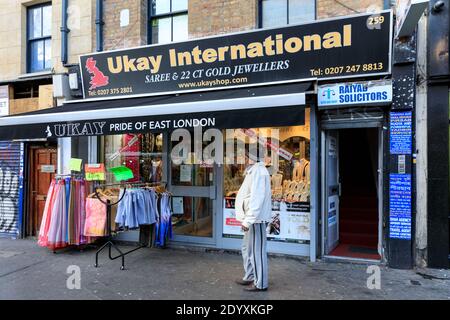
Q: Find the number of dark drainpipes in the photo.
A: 2